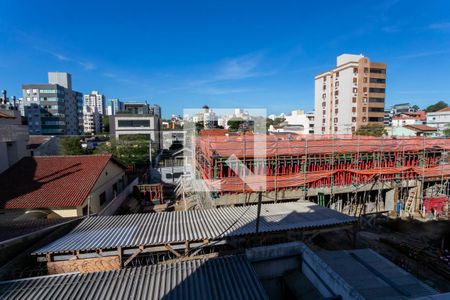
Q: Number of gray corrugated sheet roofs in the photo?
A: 2